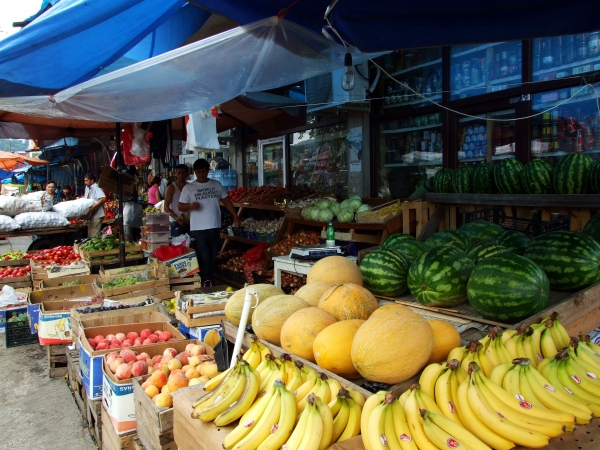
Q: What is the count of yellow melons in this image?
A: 10